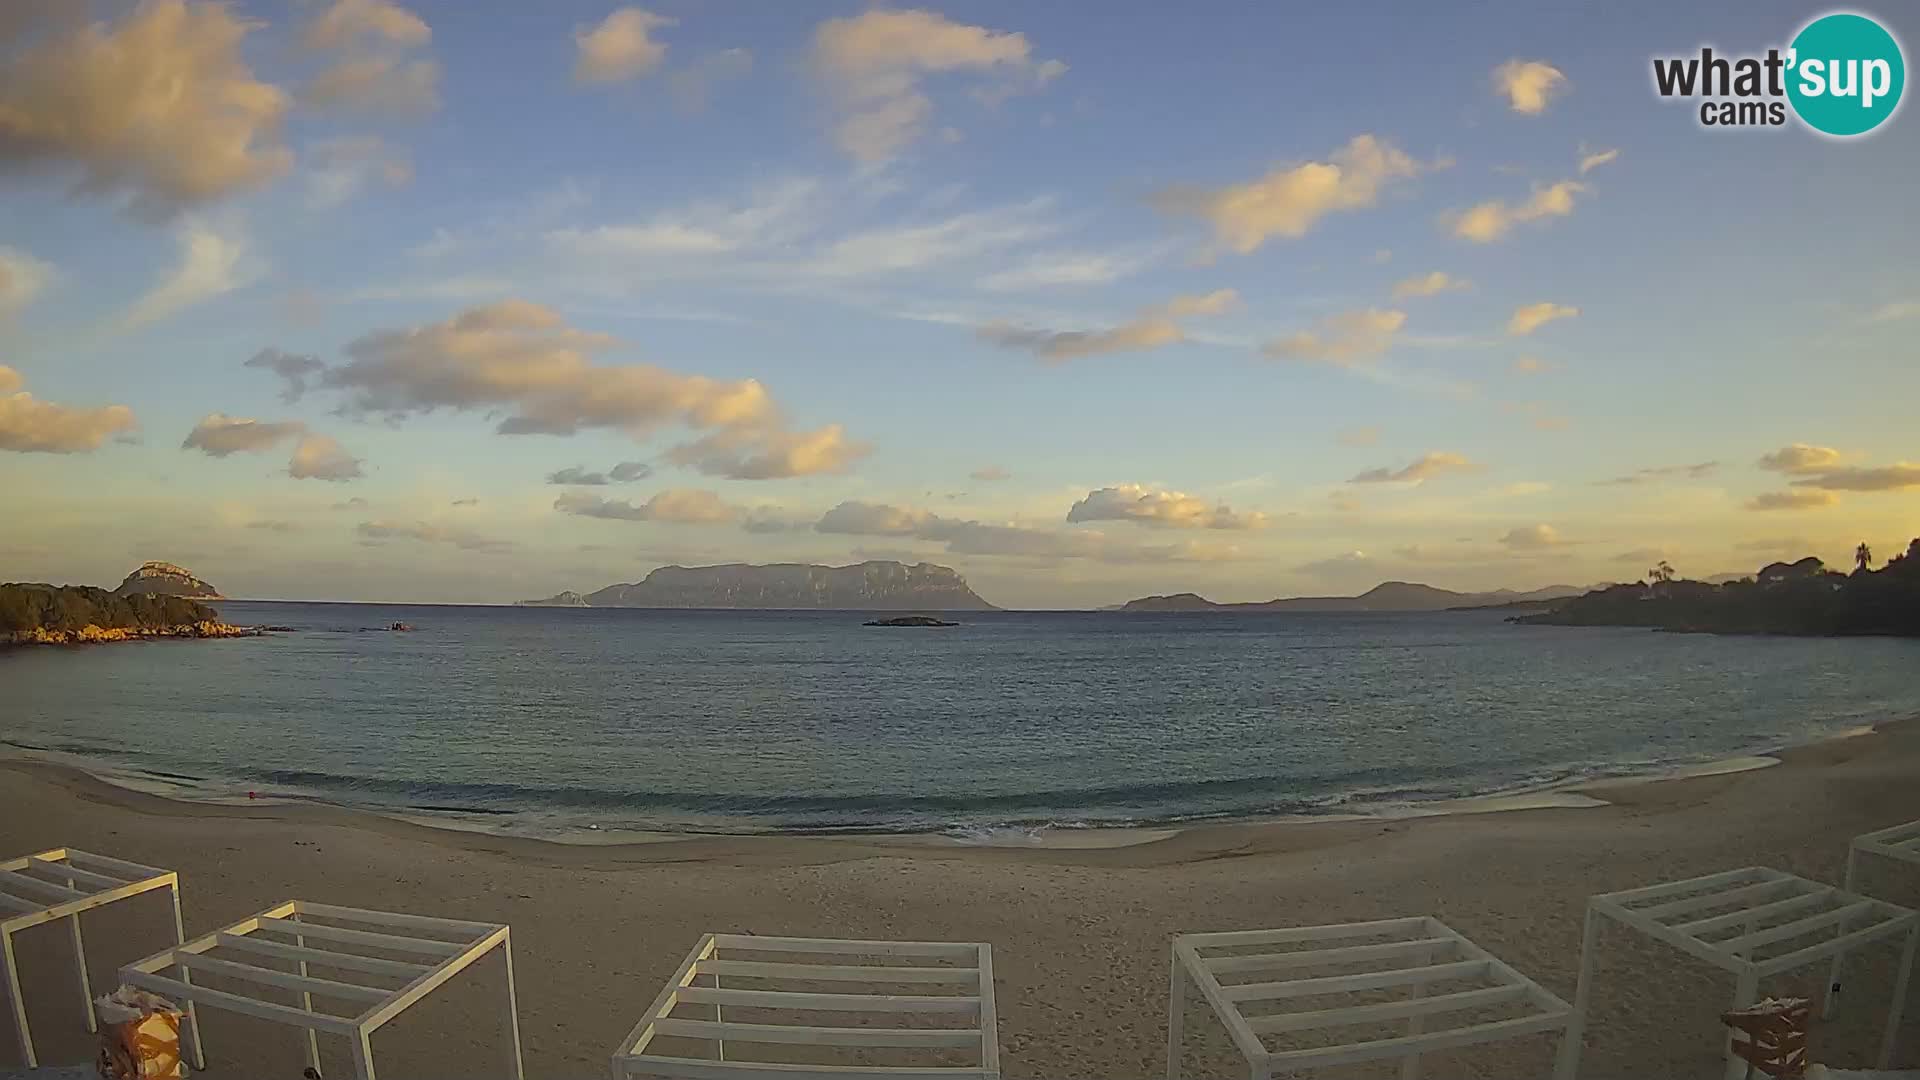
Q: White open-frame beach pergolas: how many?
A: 6